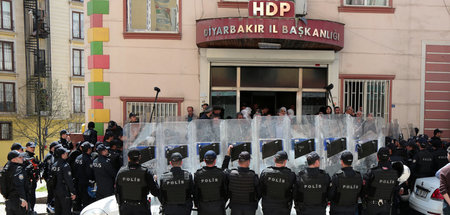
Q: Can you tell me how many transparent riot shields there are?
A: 8